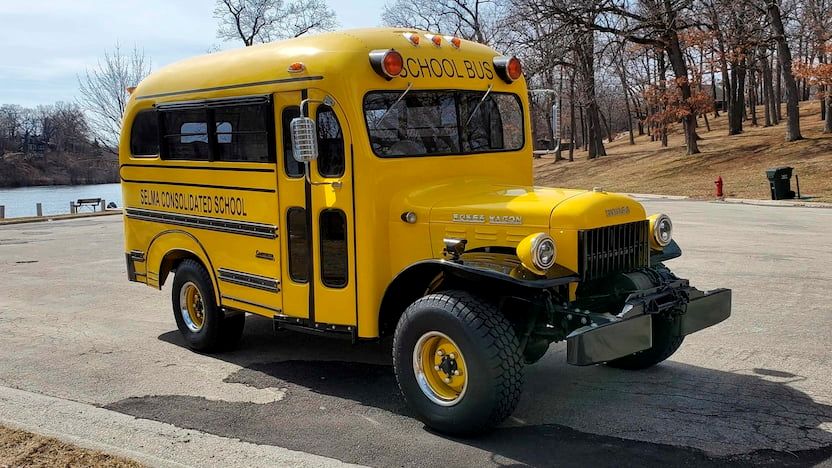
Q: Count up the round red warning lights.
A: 2